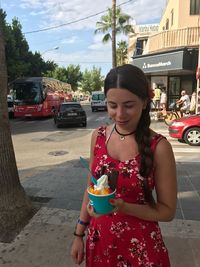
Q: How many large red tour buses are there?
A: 1